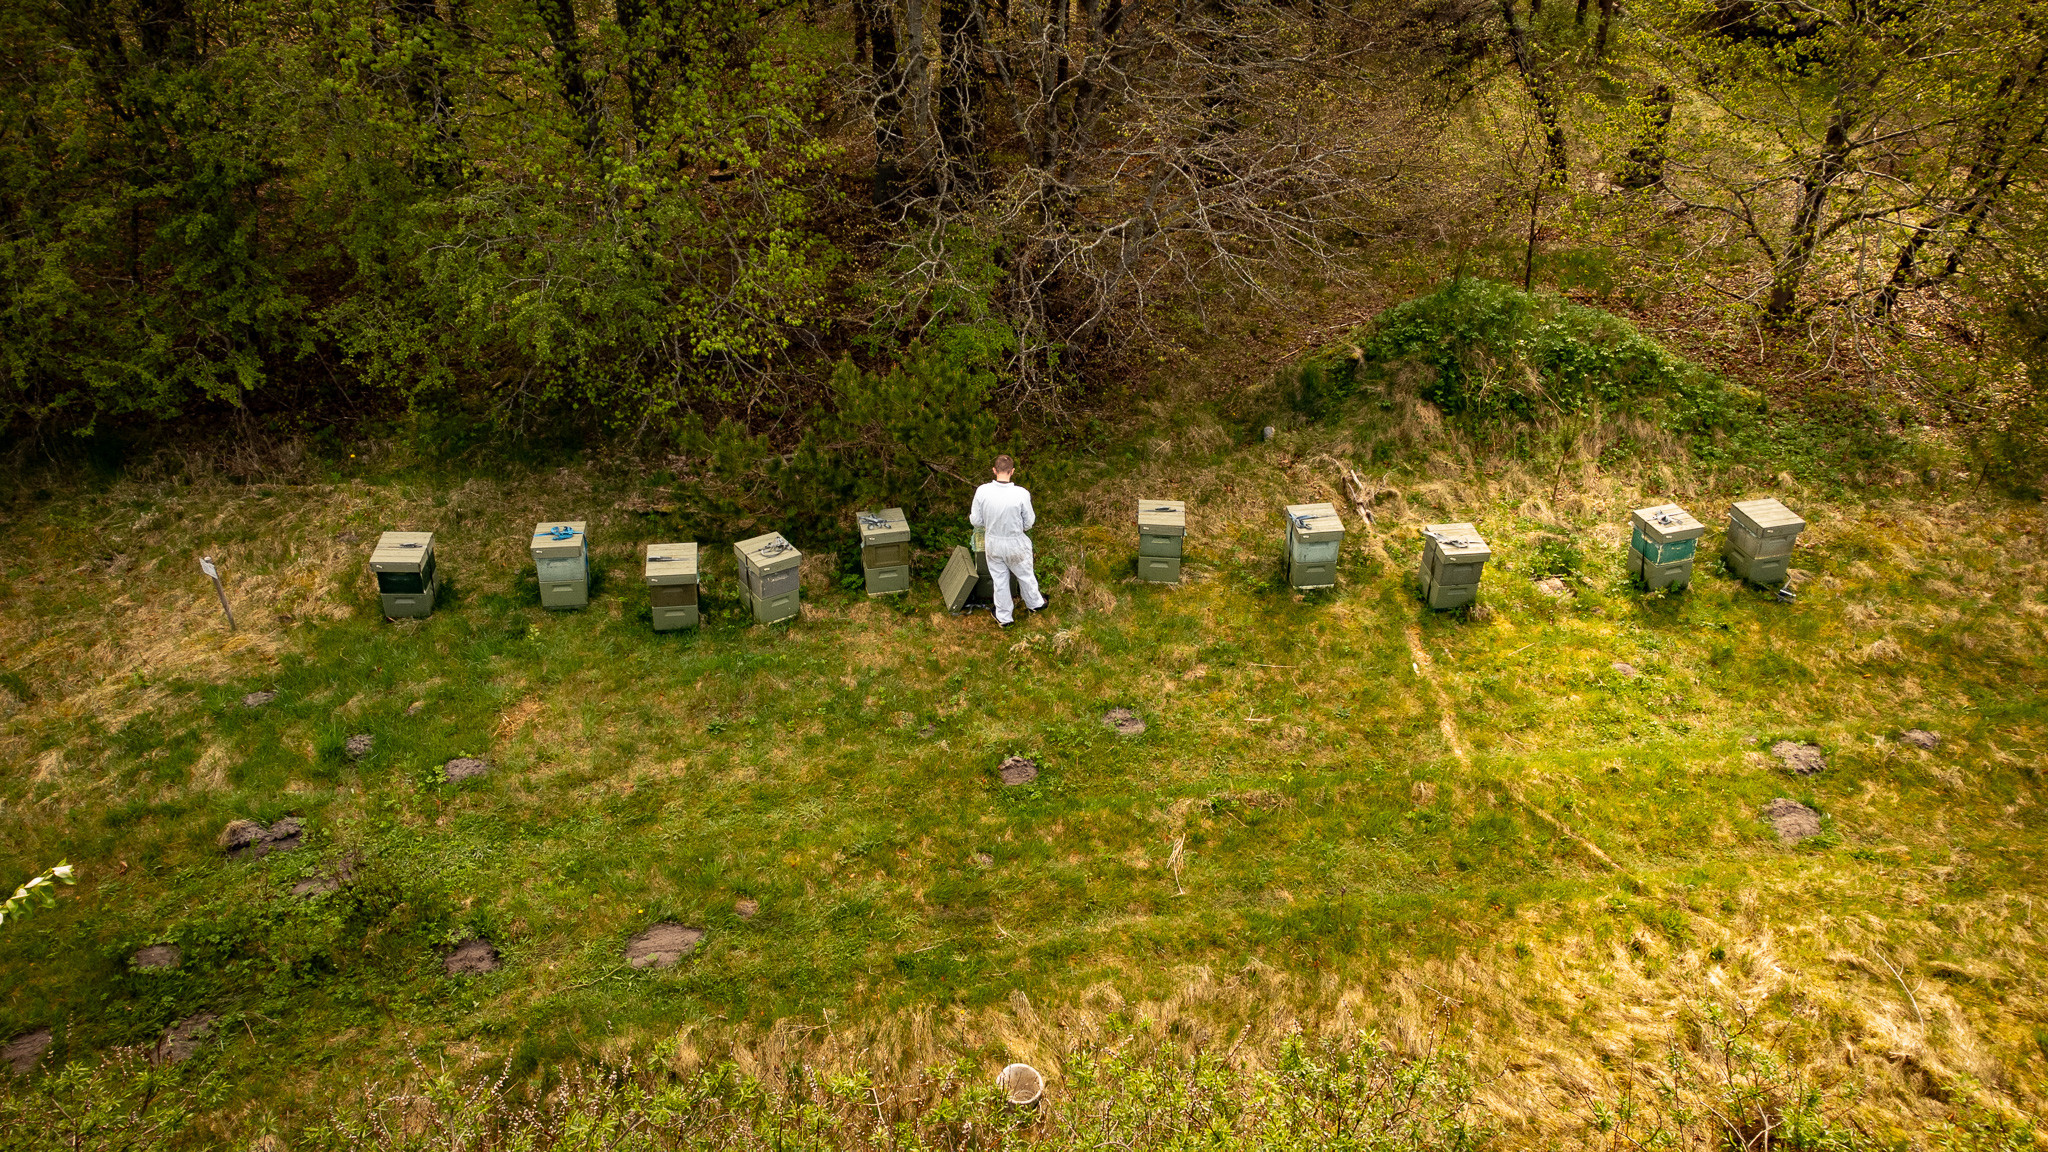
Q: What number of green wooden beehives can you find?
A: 11